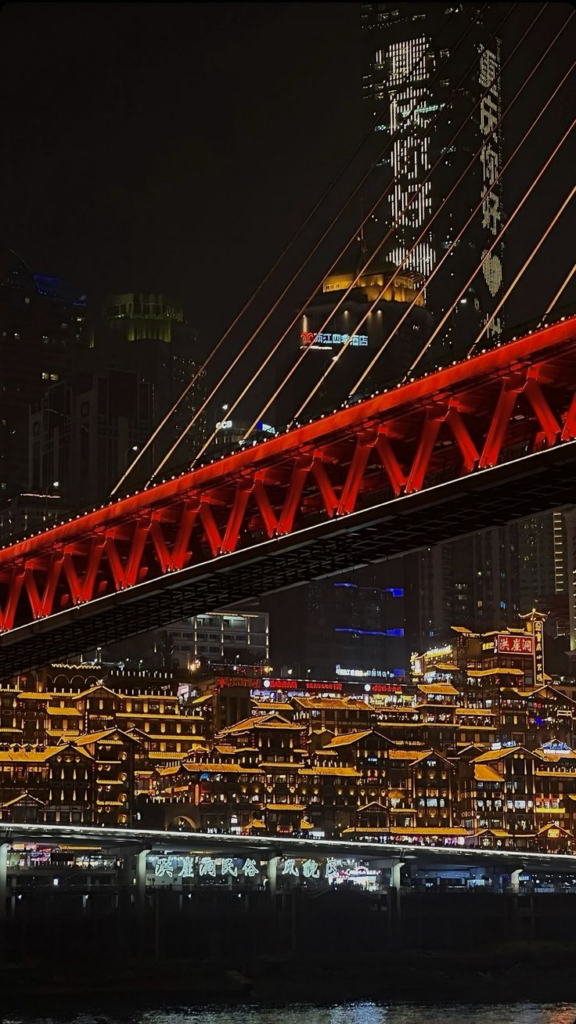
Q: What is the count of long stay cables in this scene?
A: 9